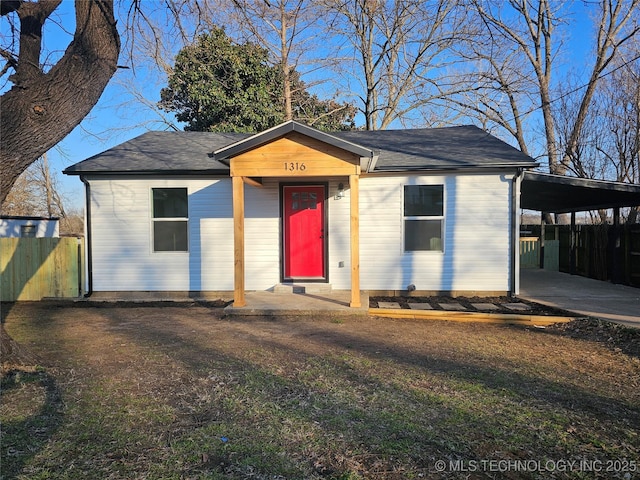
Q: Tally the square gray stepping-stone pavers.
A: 5